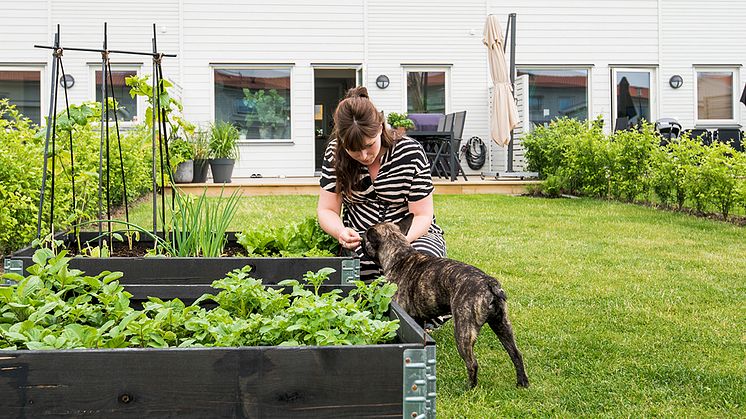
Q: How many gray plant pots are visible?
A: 3